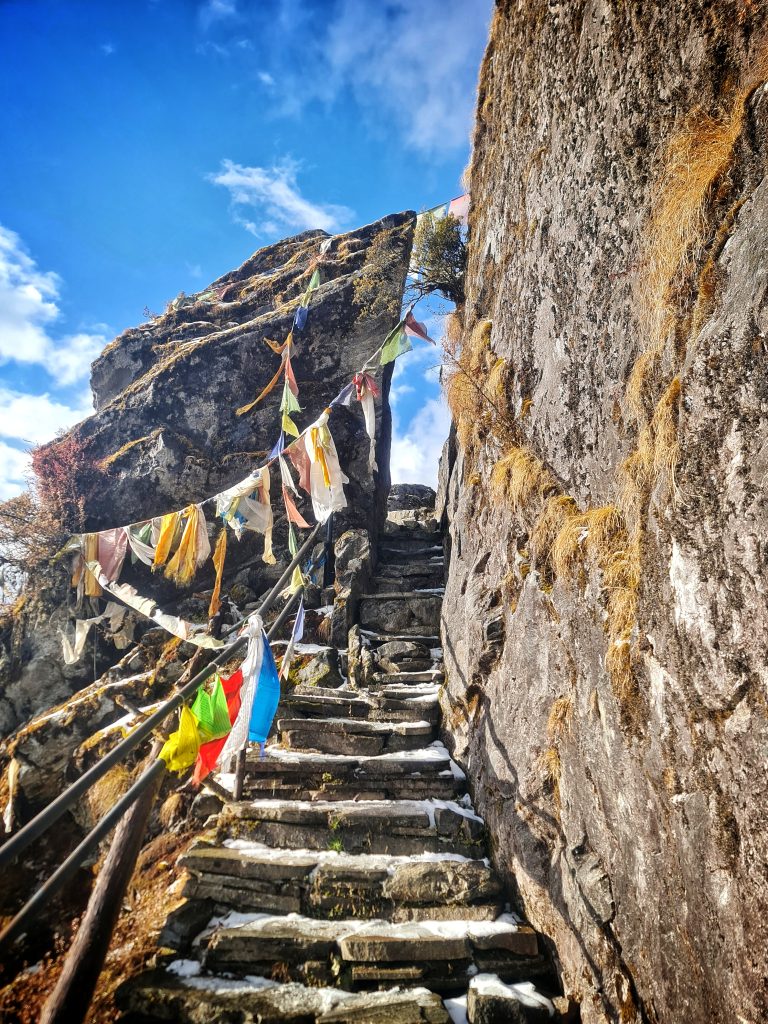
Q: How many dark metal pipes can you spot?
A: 2